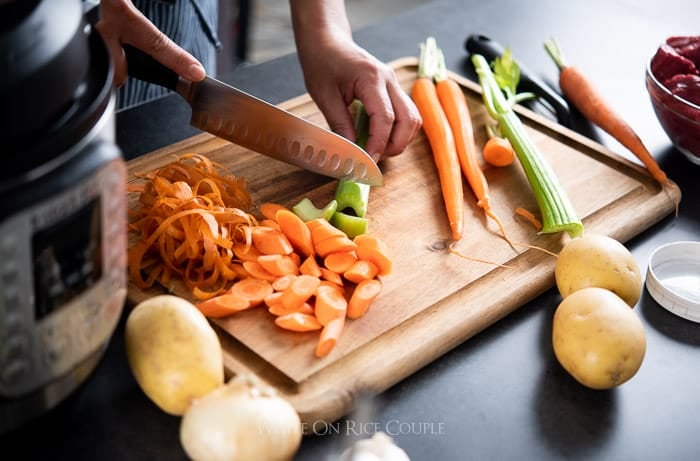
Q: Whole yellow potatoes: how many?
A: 3